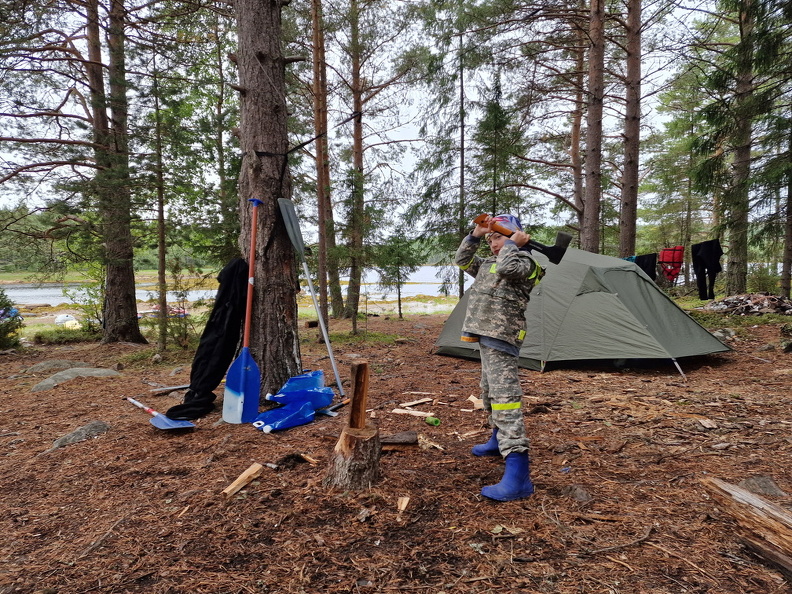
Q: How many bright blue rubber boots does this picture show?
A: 2